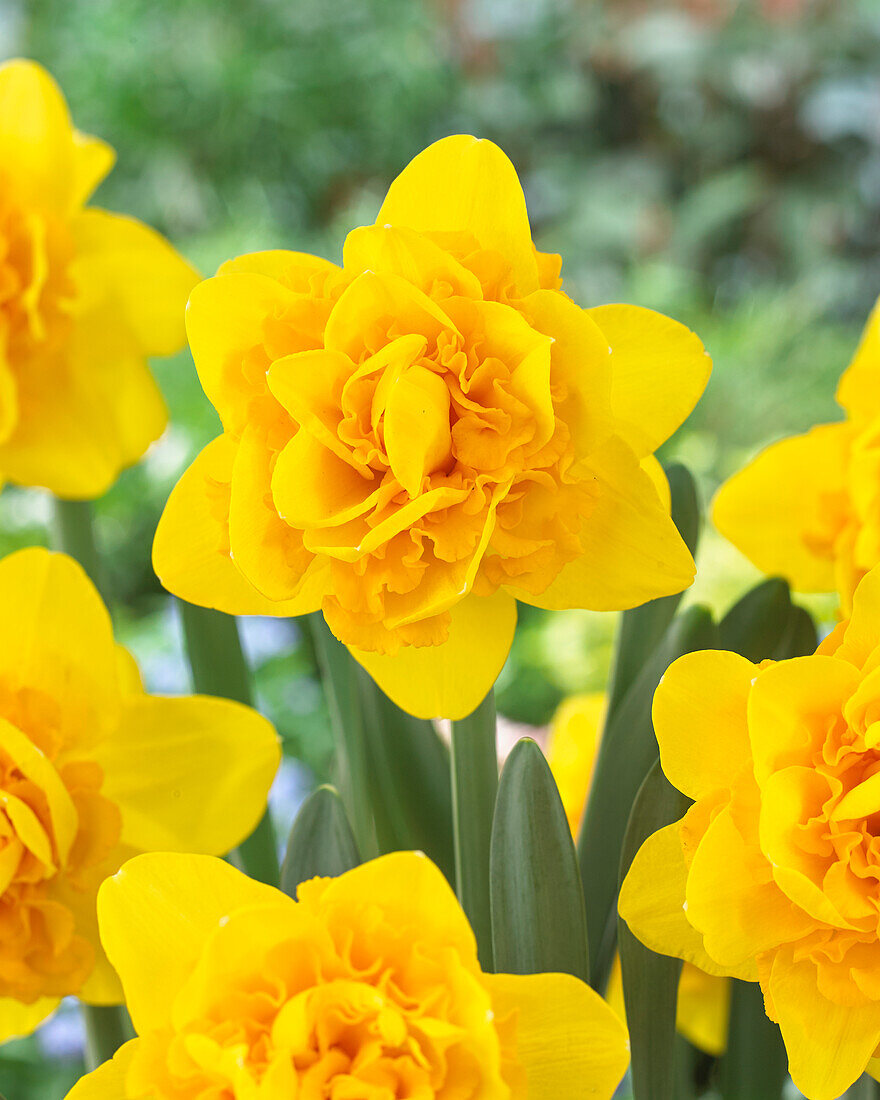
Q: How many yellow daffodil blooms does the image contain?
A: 6